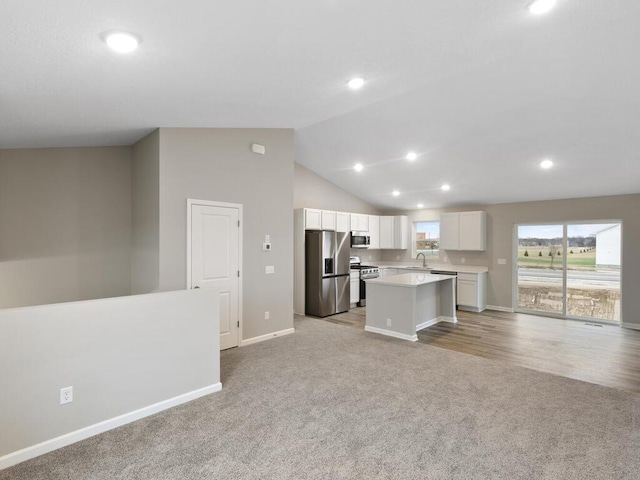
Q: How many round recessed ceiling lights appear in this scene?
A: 9